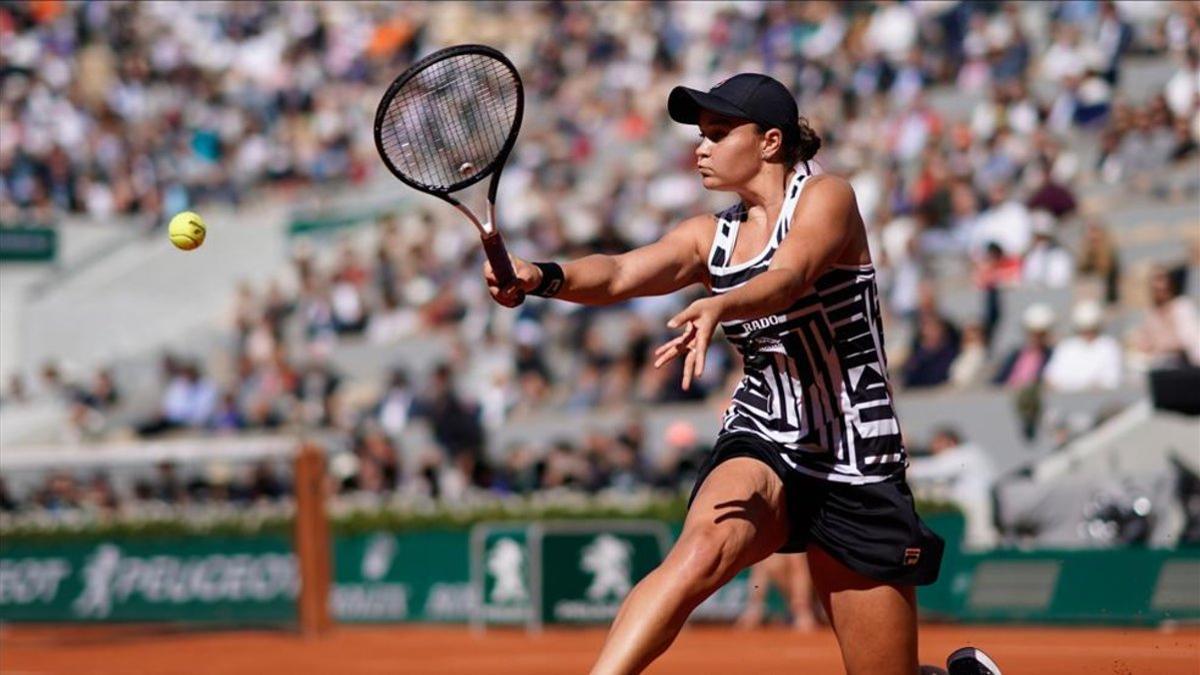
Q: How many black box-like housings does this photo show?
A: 1